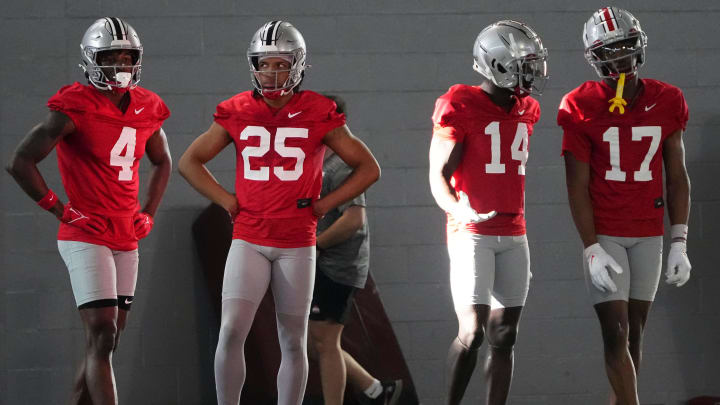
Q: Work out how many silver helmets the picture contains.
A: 4